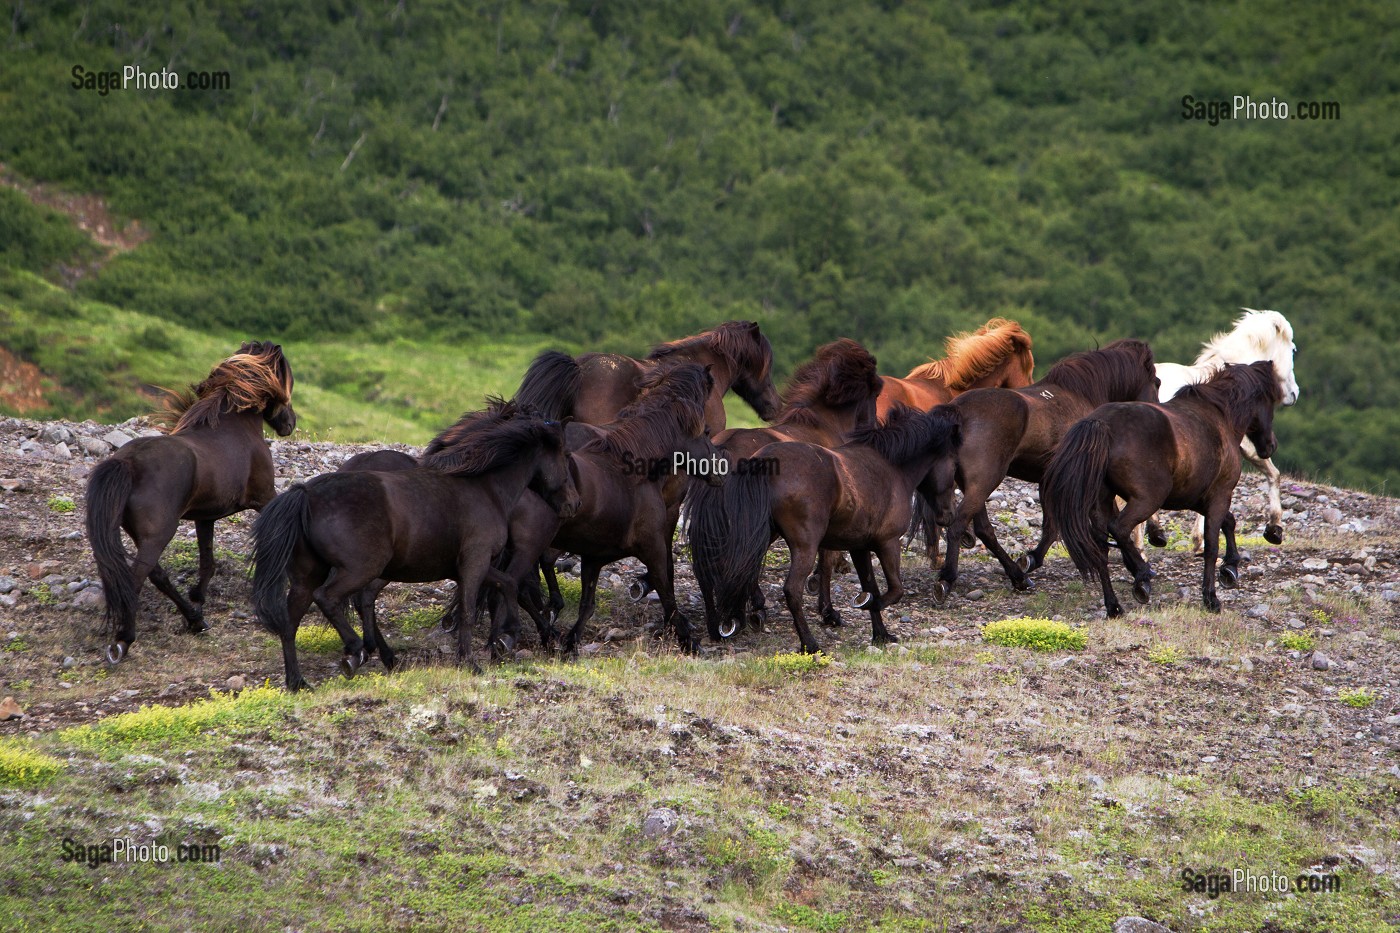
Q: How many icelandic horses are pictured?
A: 11